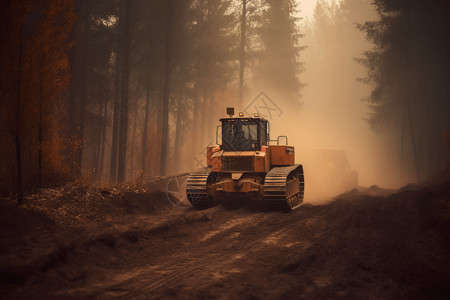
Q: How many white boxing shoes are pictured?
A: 0